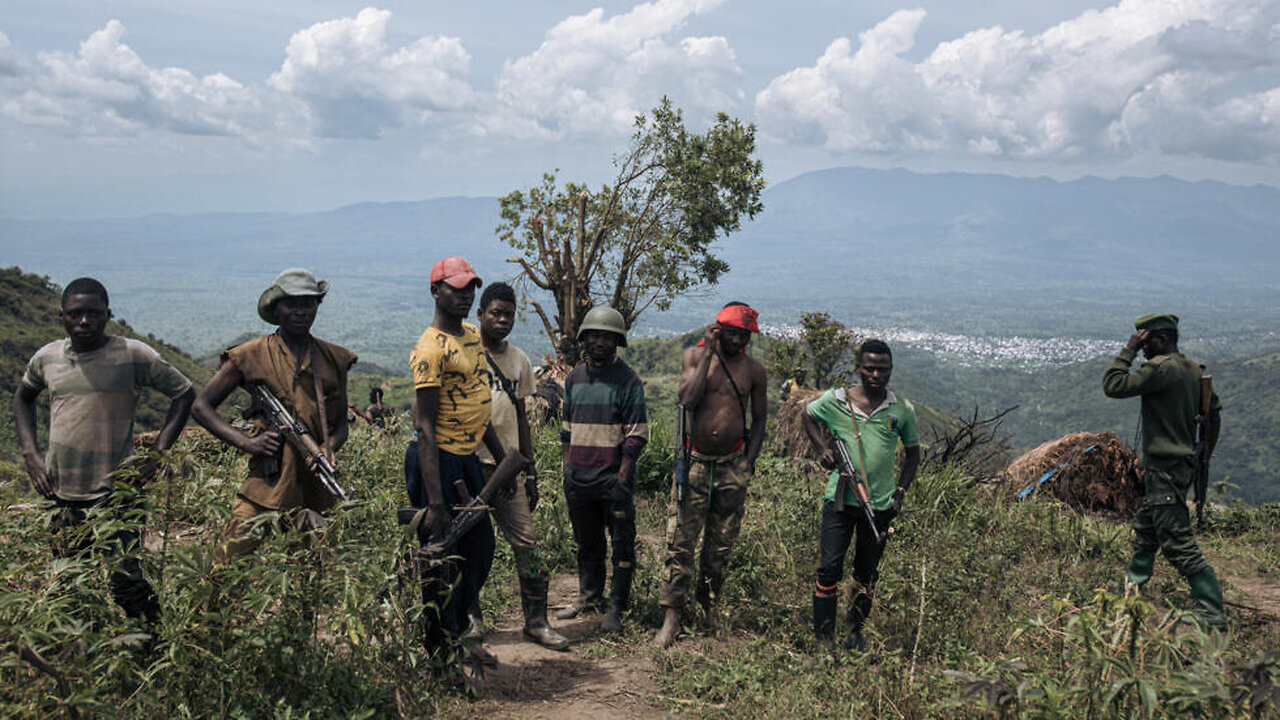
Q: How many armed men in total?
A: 5